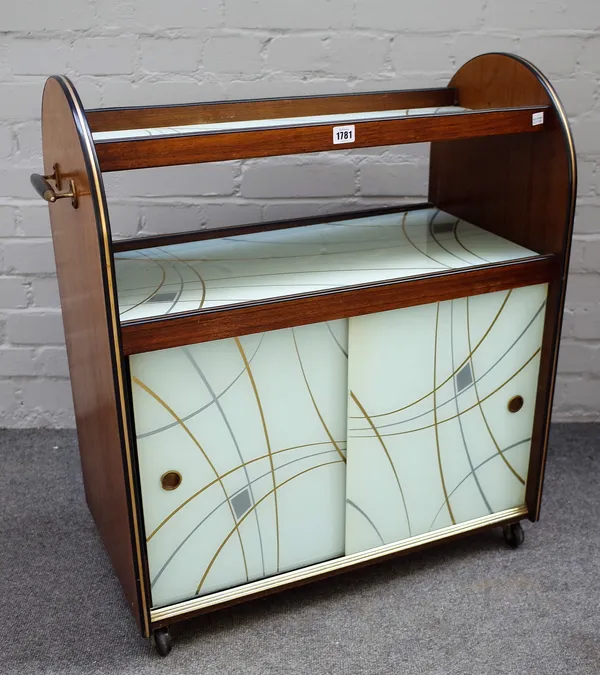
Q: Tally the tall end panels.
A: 2